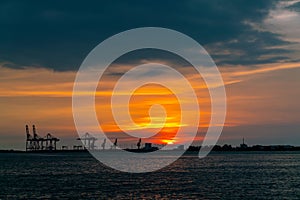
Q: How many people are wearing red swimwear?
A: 0